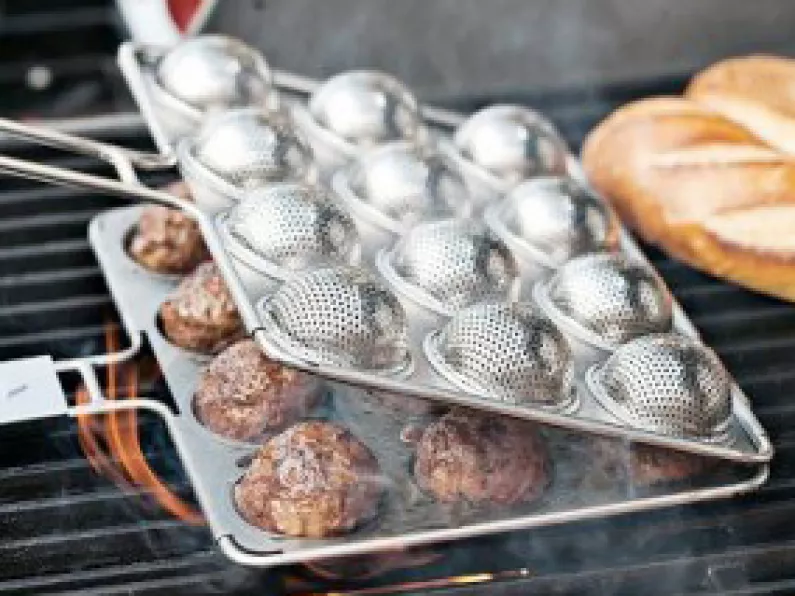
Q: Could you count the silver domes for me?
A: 12